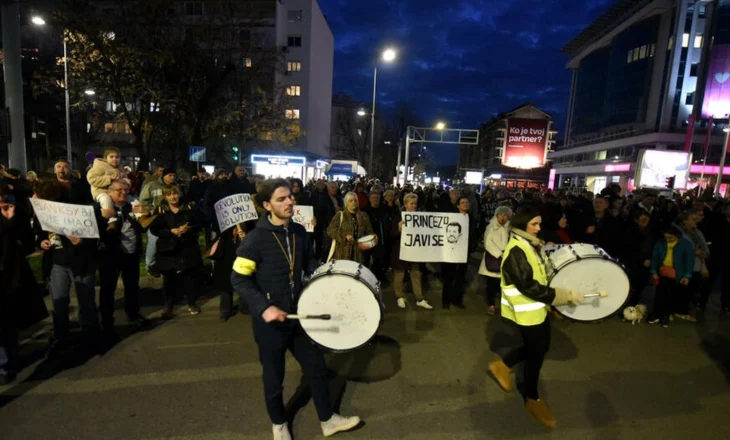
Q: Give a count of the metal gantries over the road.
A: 1